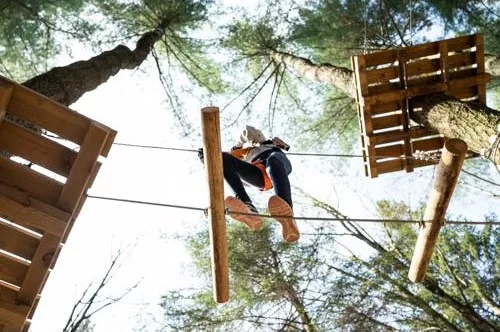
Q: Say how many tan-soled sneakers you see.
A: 2